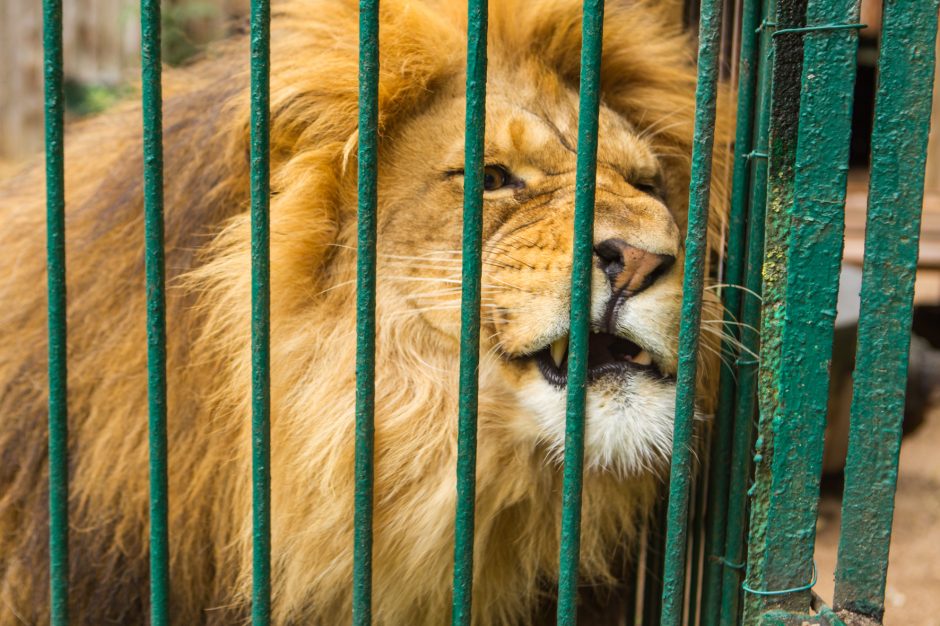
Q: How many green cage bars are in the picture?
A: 11